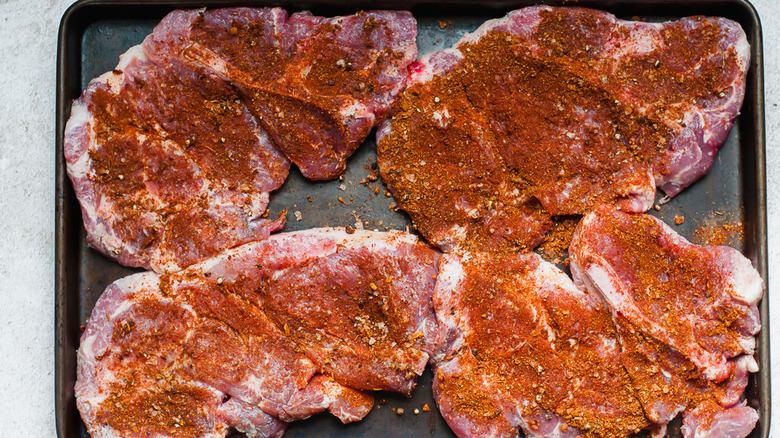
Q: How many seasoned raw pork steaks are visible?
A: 4